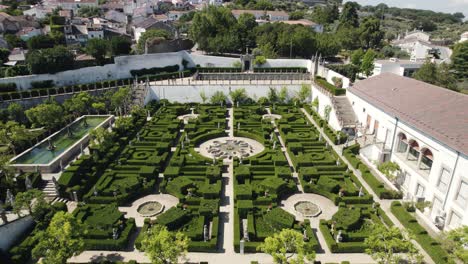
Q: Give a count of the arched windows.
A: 3